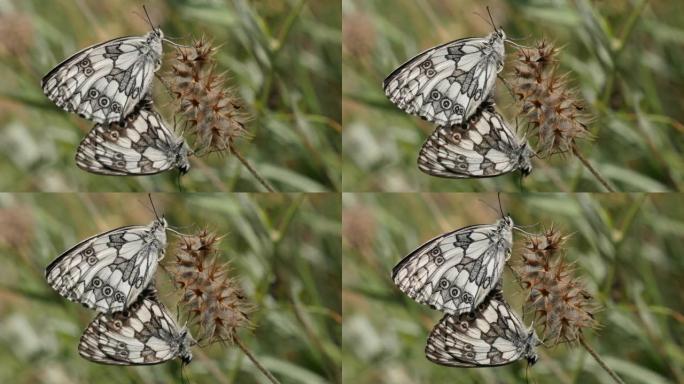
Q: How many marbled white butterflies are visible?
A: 8